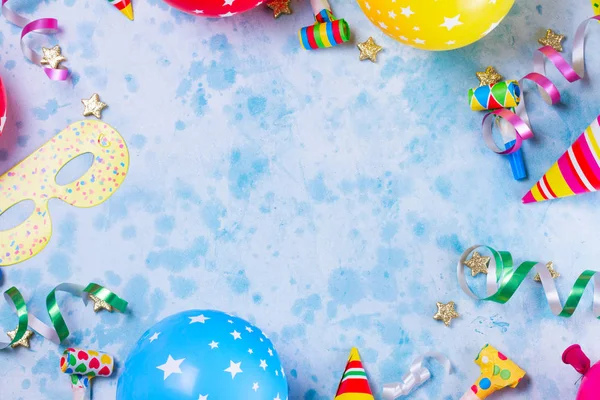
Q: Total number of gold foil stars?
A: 11